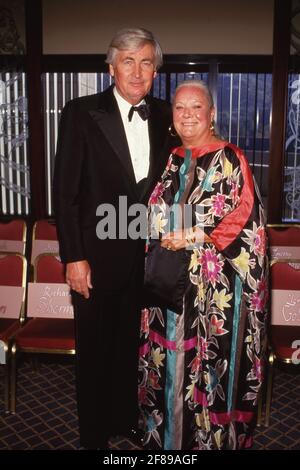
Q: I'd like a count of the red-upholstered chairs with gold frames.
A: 6